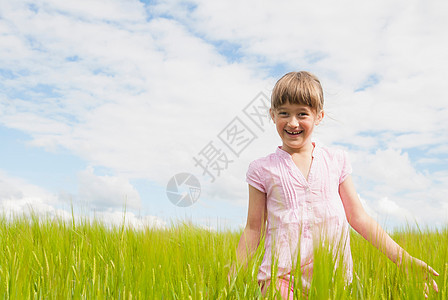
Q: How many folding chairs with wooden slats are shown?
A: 0